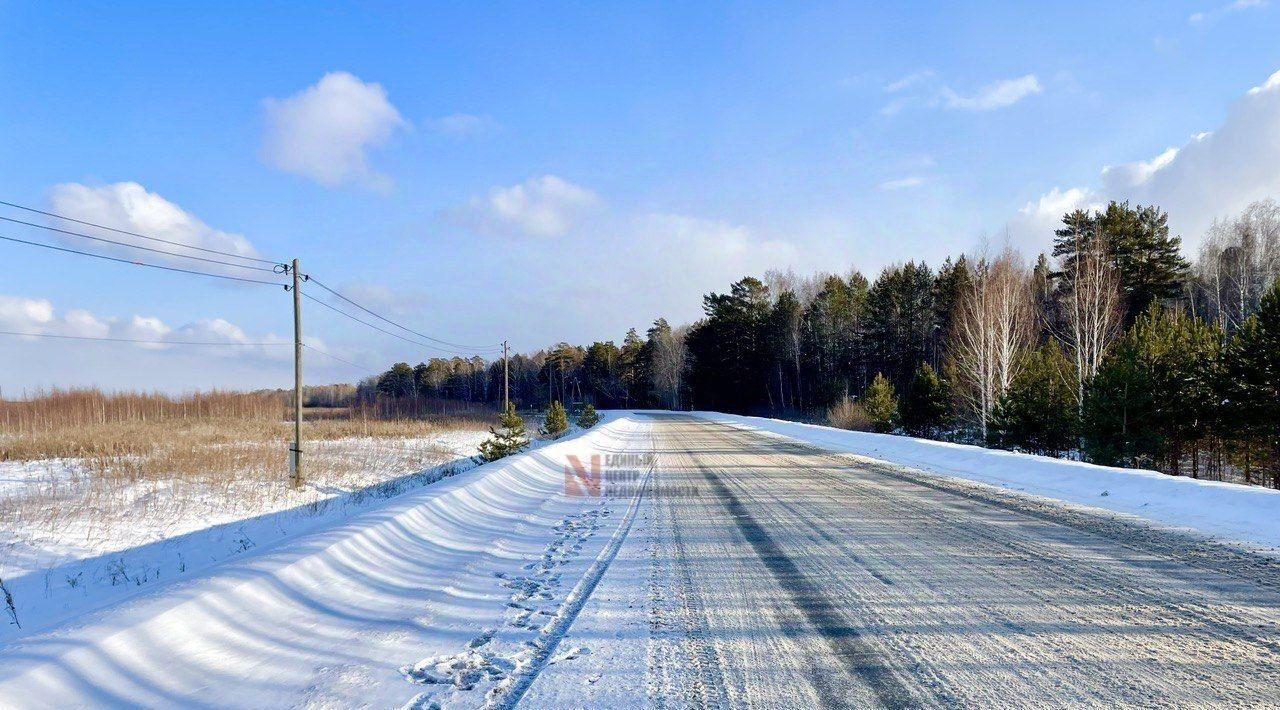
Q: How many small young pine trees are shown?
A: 3